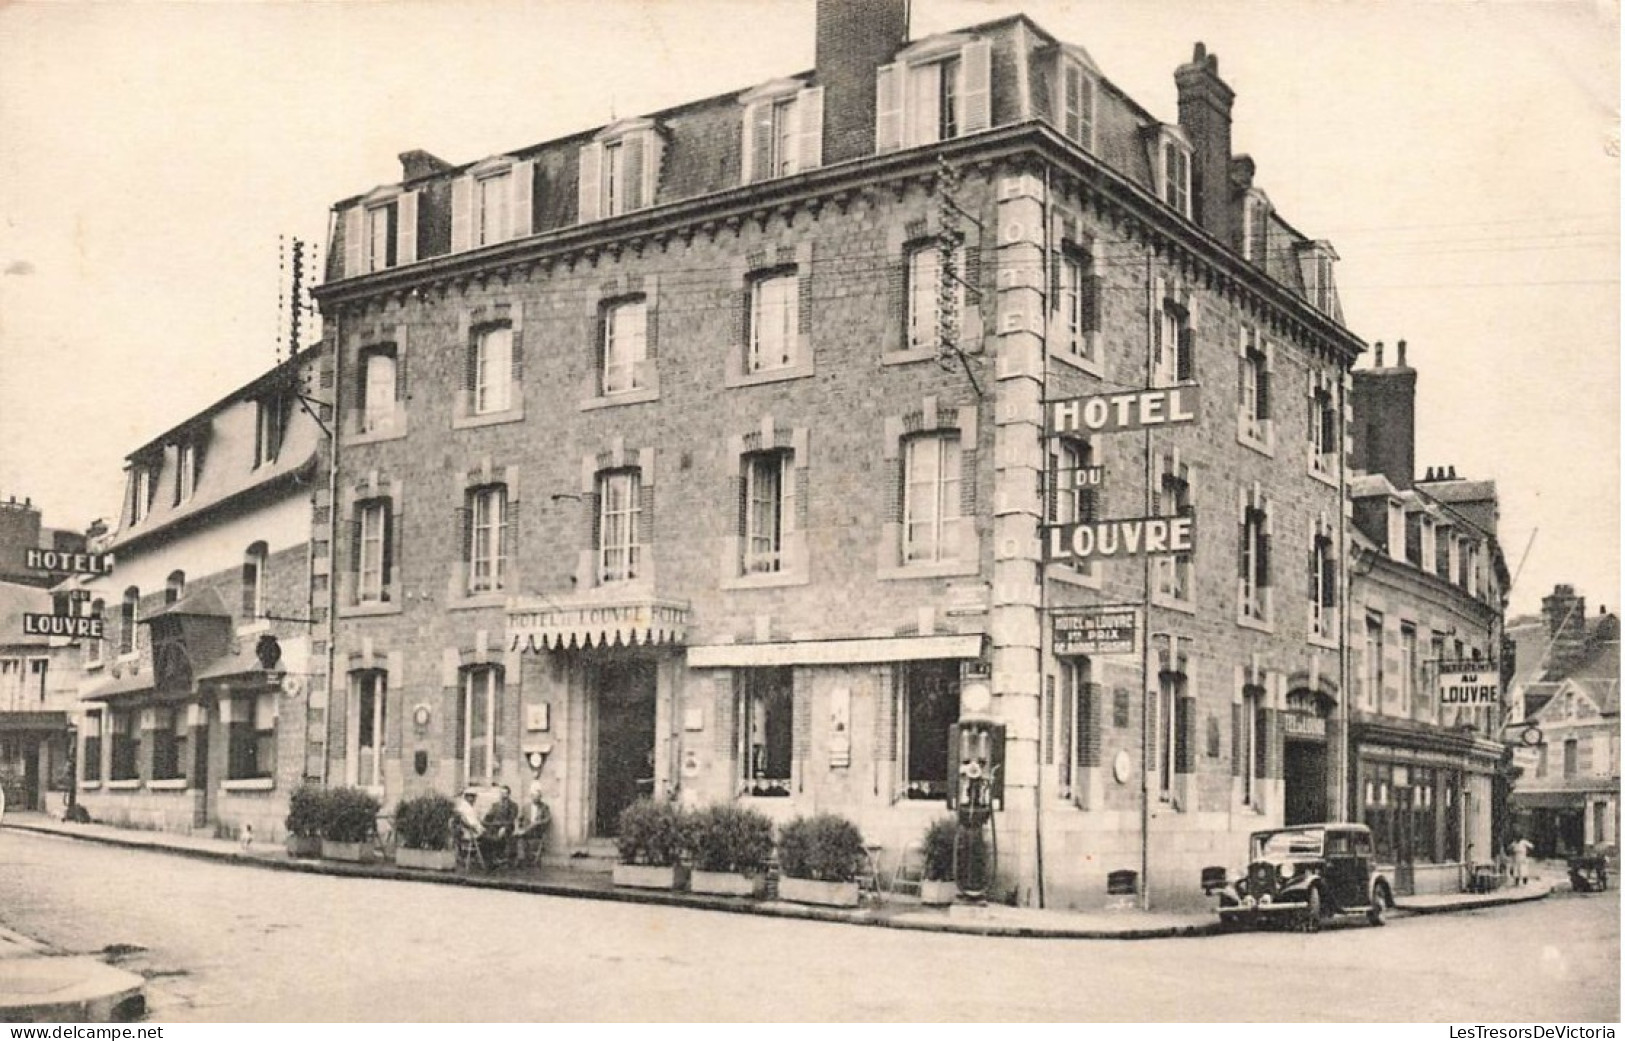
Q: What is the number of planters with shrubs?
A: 7